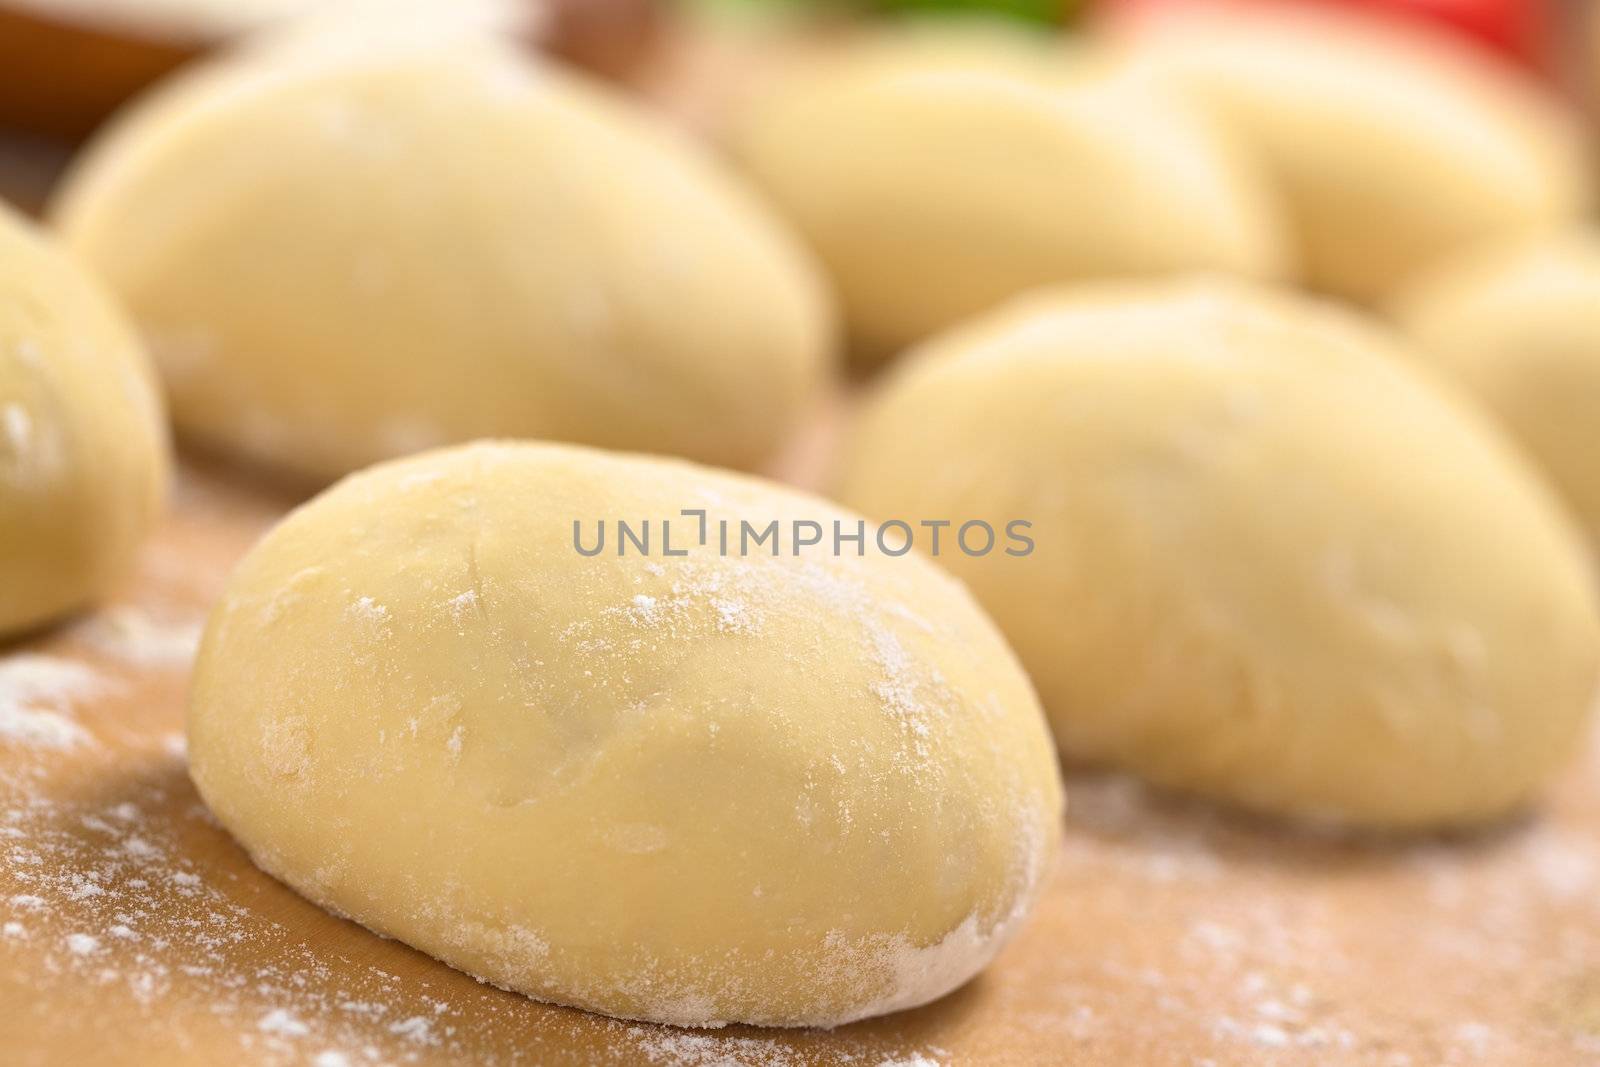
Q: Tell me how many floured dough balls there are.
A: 7